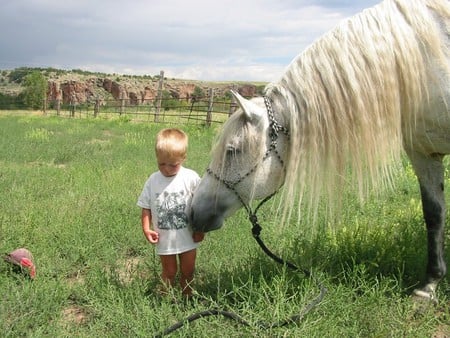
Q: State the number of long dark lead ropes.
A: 1